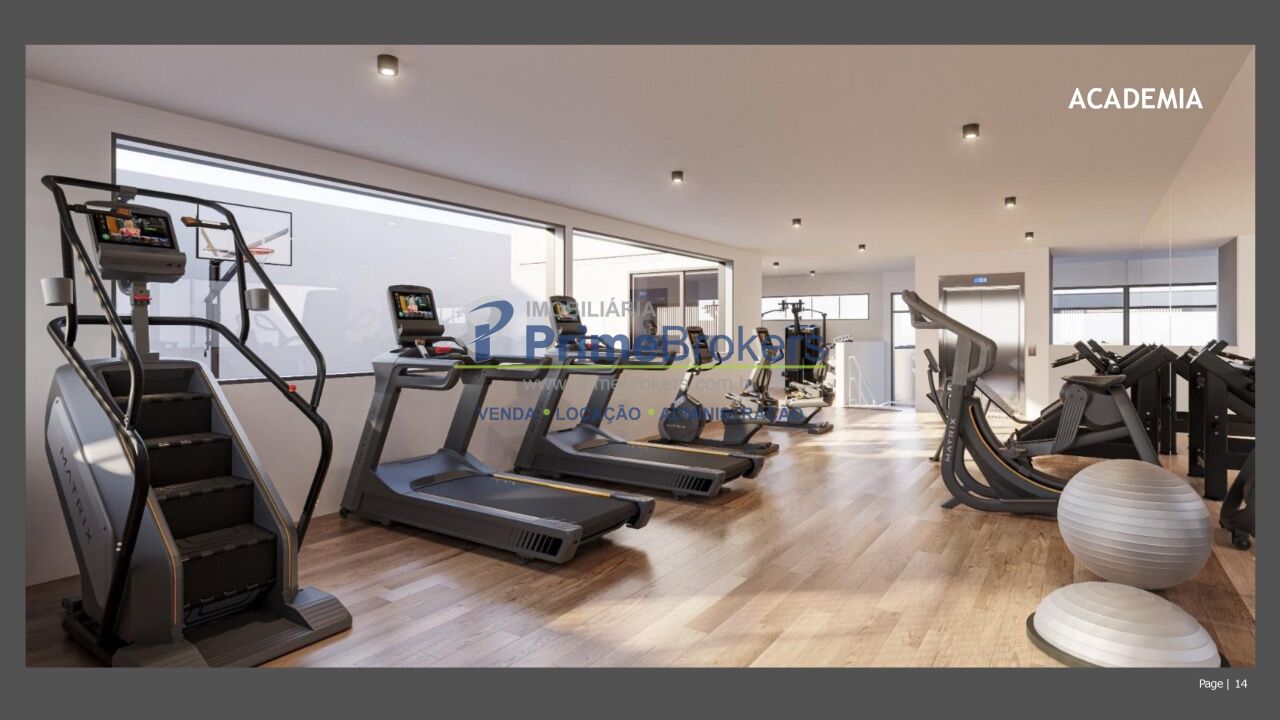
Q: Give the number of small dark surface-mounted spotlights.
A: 9